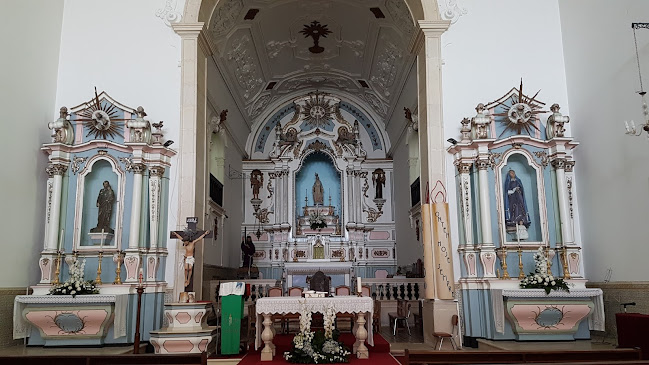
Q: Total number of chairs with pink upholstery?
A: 4